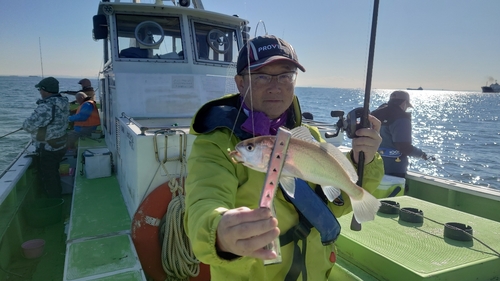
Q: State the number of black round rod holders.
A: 3